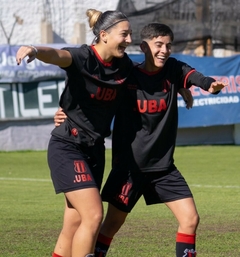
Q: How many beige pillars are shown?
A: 2